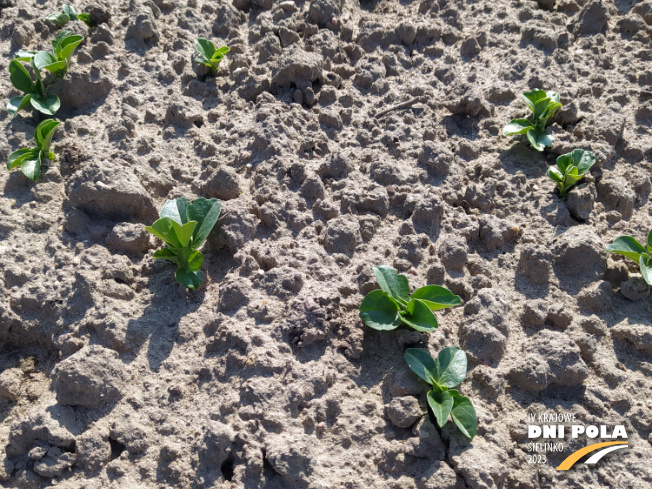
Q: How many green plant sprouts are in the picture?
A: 11